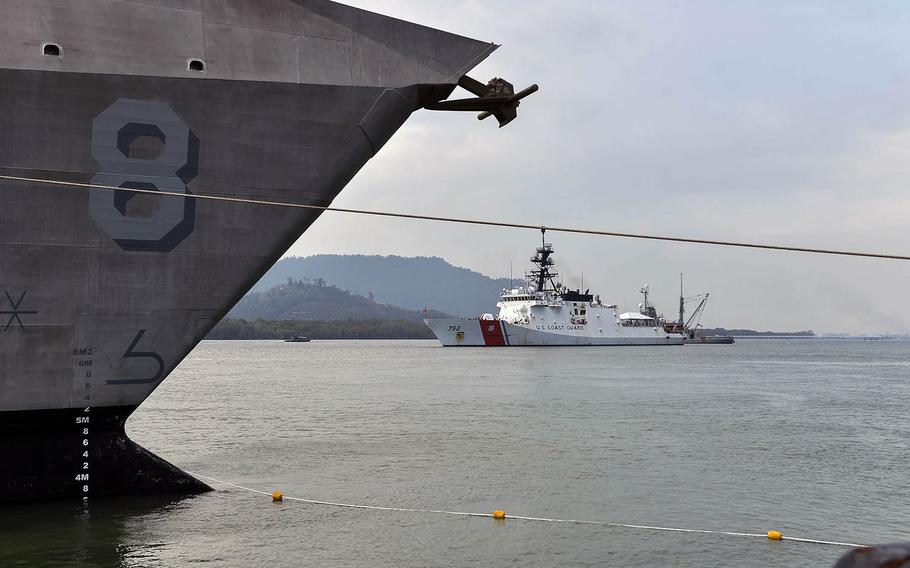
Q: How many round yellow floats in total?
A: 3